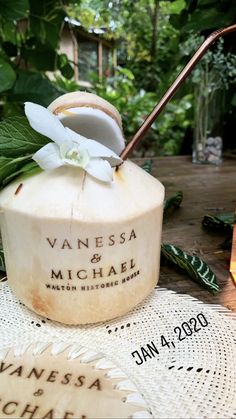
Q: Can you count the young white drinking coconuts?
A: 1